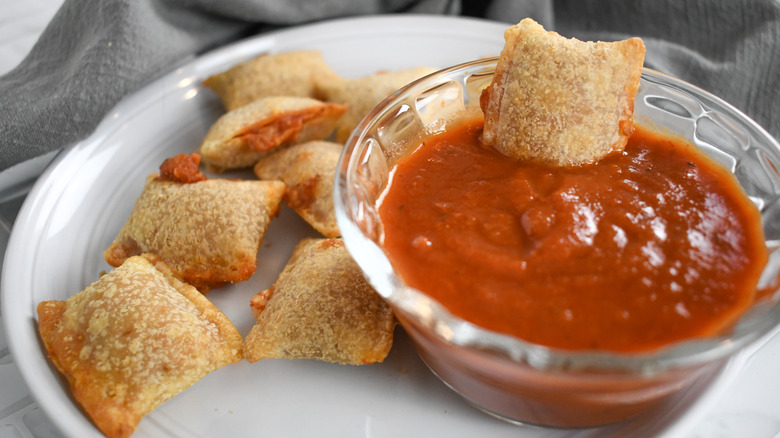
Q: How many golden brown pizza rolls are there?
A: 8